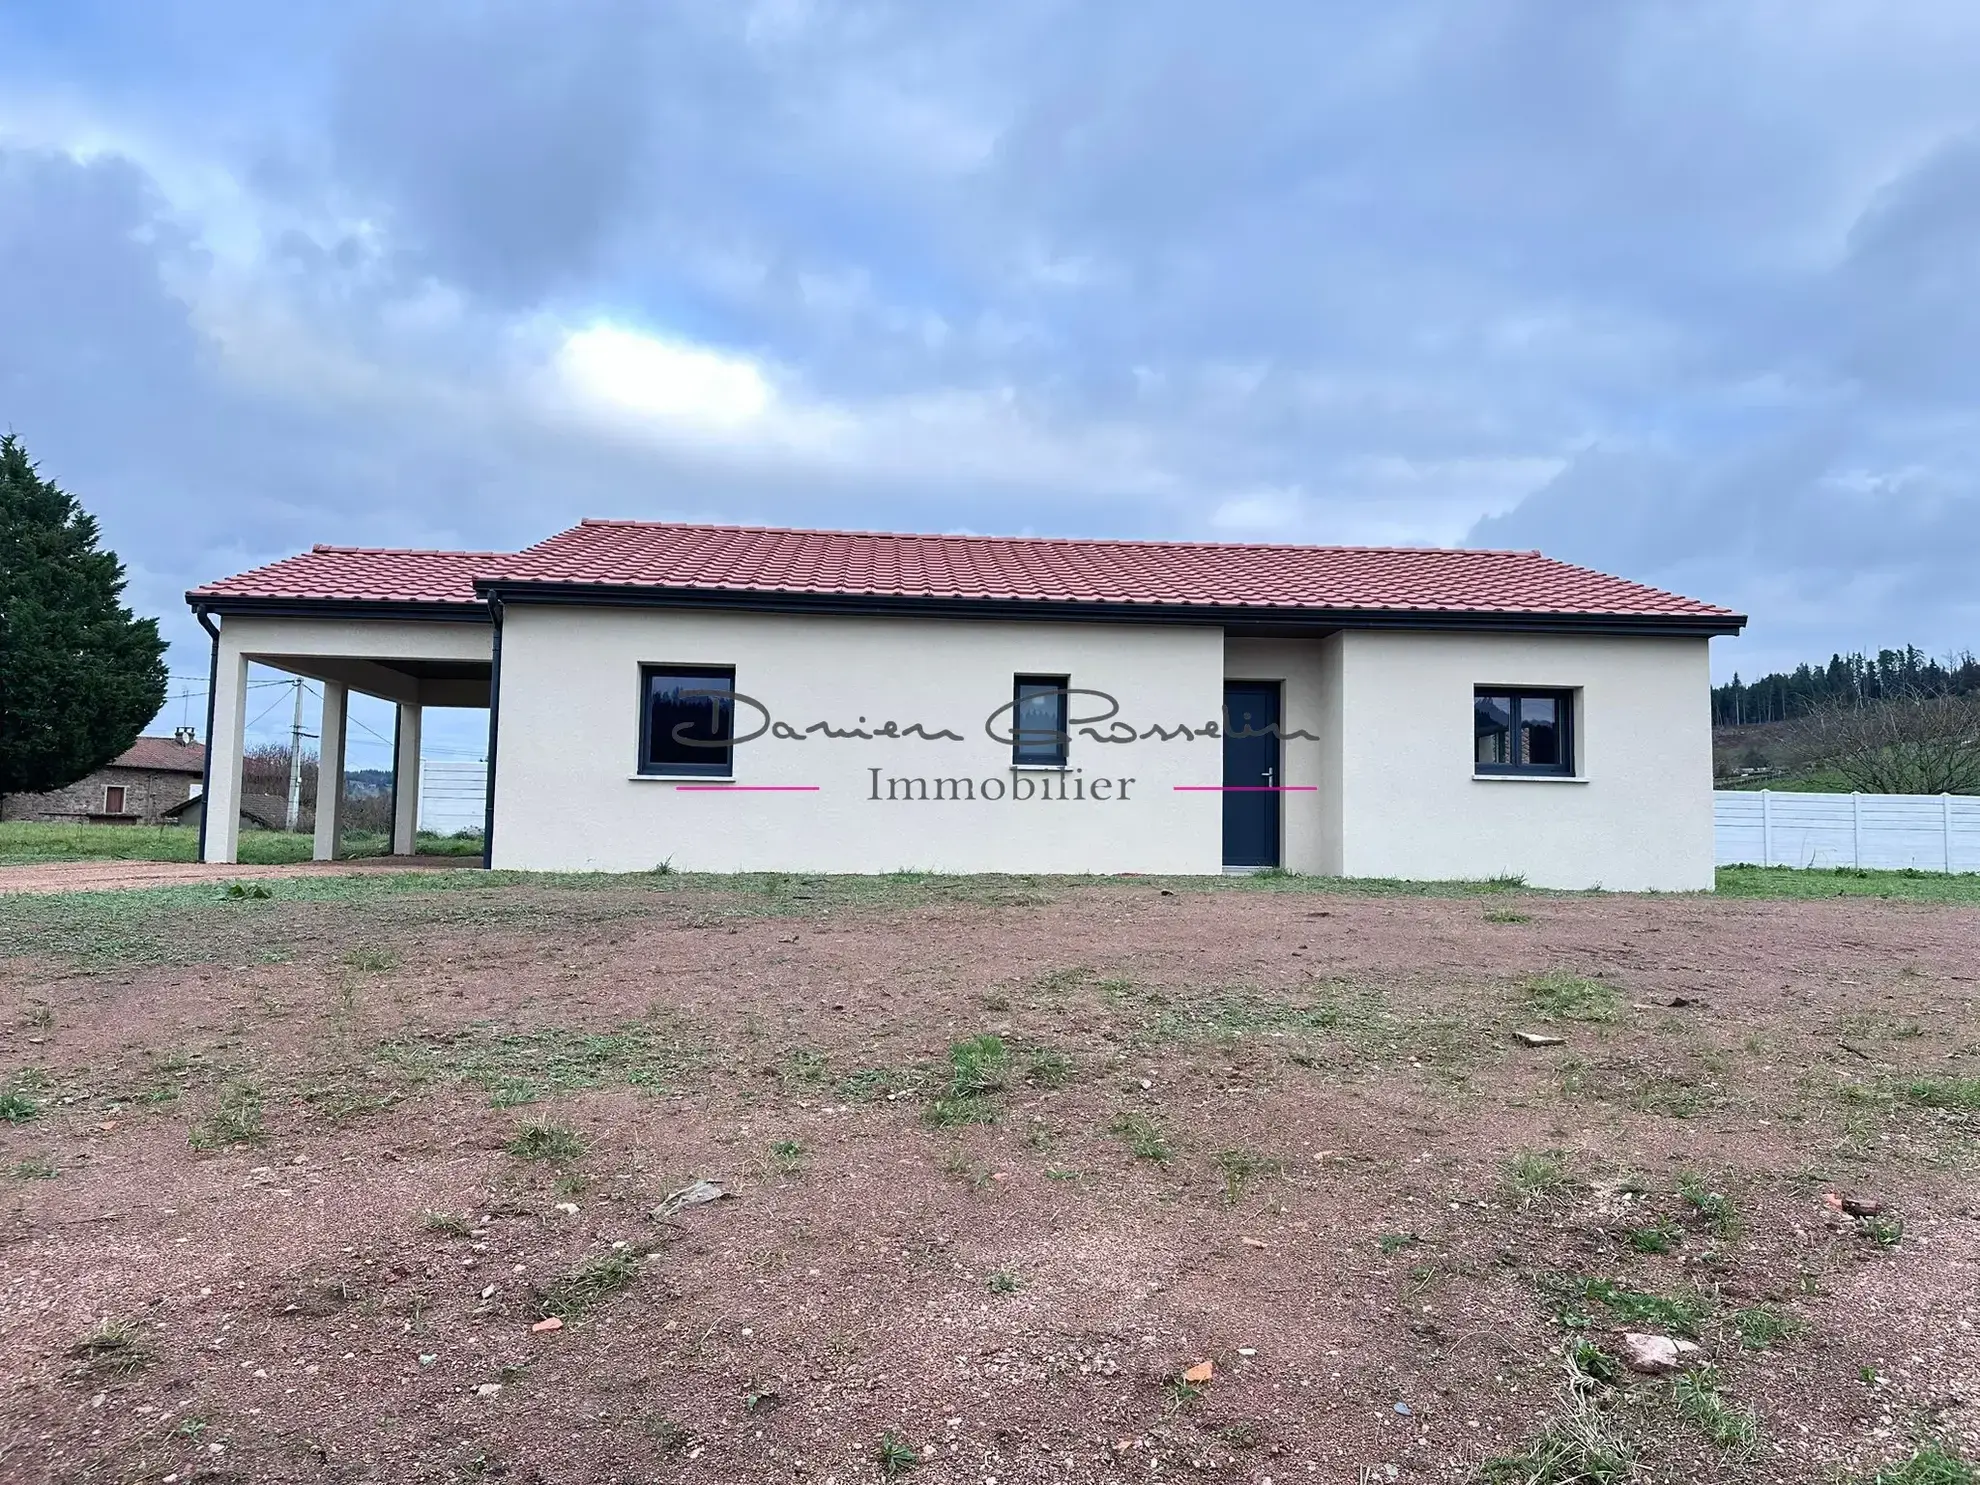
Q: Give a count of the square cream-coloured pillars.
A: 3